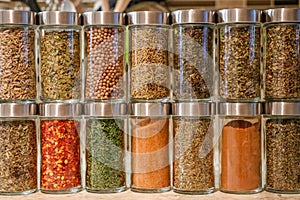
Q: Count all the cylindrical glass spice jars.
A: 14